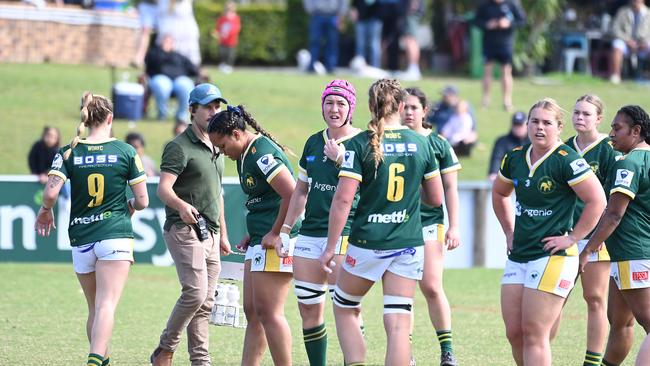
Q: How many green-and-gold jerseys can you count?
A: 8